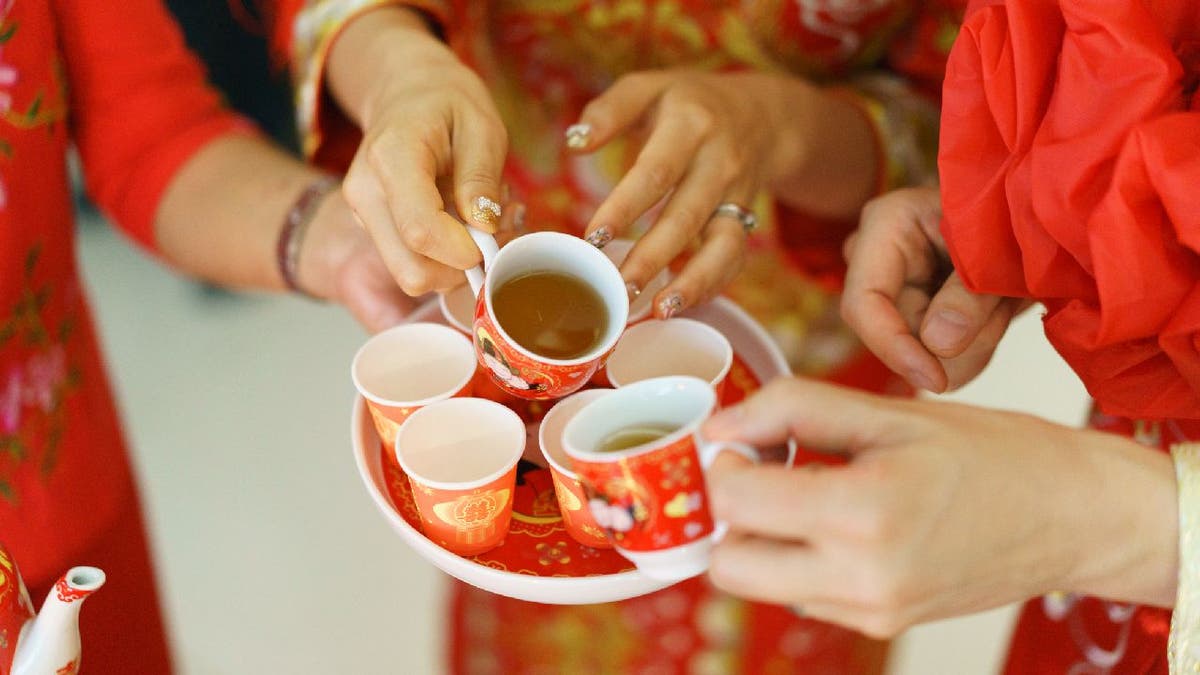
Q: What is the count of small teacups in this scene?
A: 8